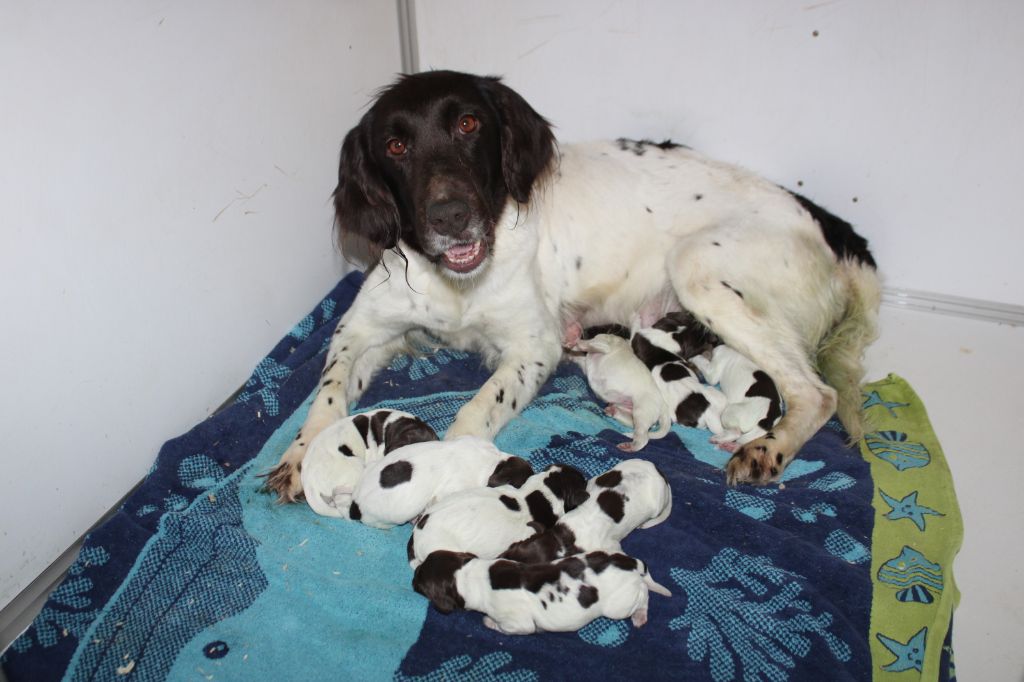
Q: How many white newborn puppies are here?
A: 8